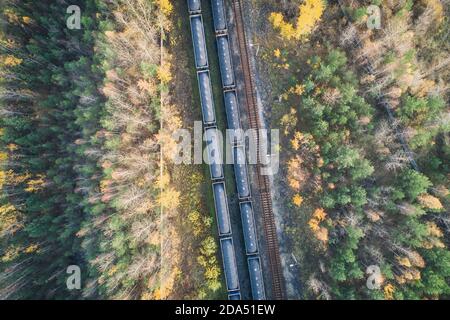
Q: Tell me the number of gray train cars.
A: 13